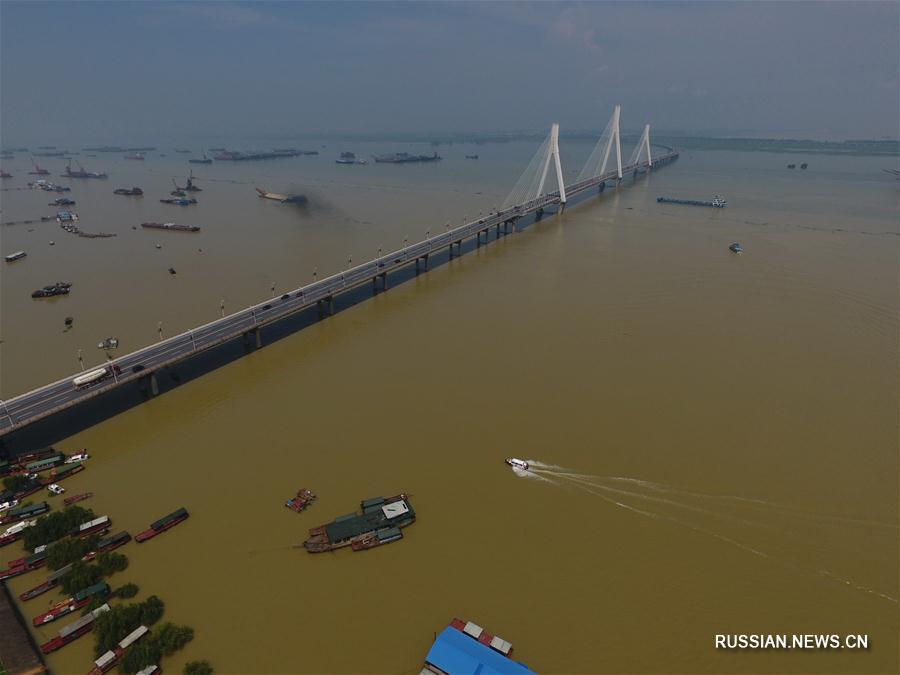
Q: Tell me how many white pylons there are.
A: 3